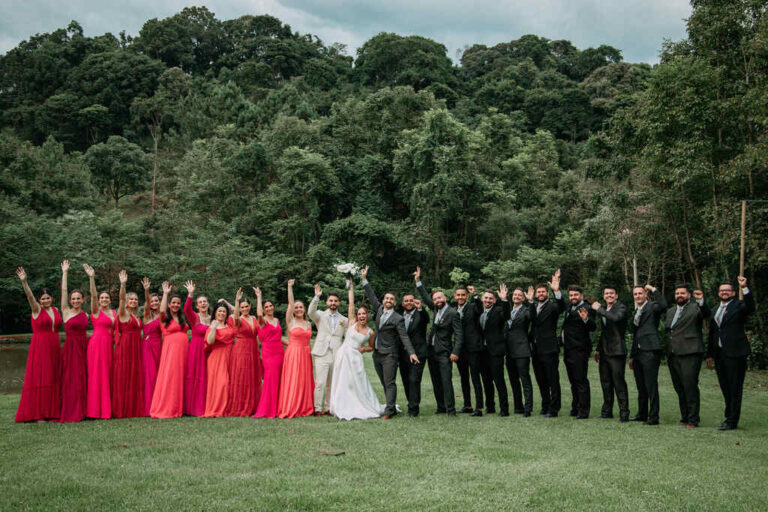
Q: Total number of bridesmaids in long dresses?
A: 11